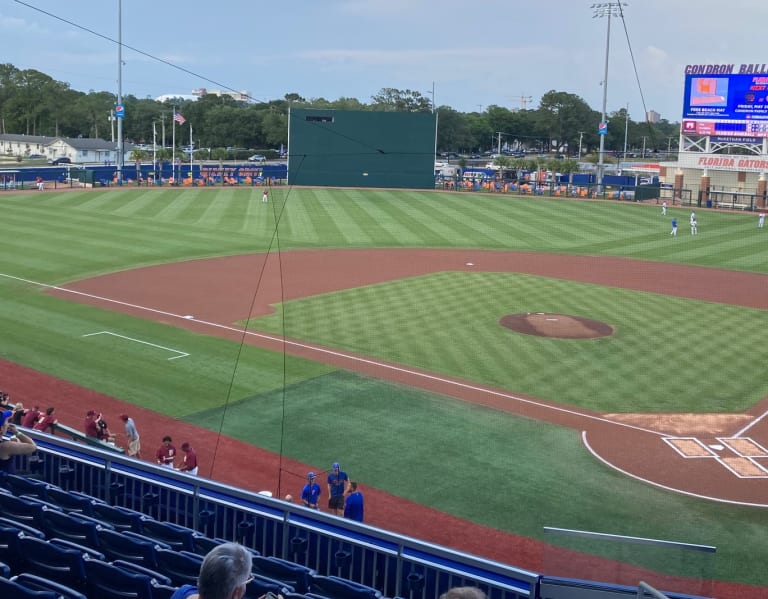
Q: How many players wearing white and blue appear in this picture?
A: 1